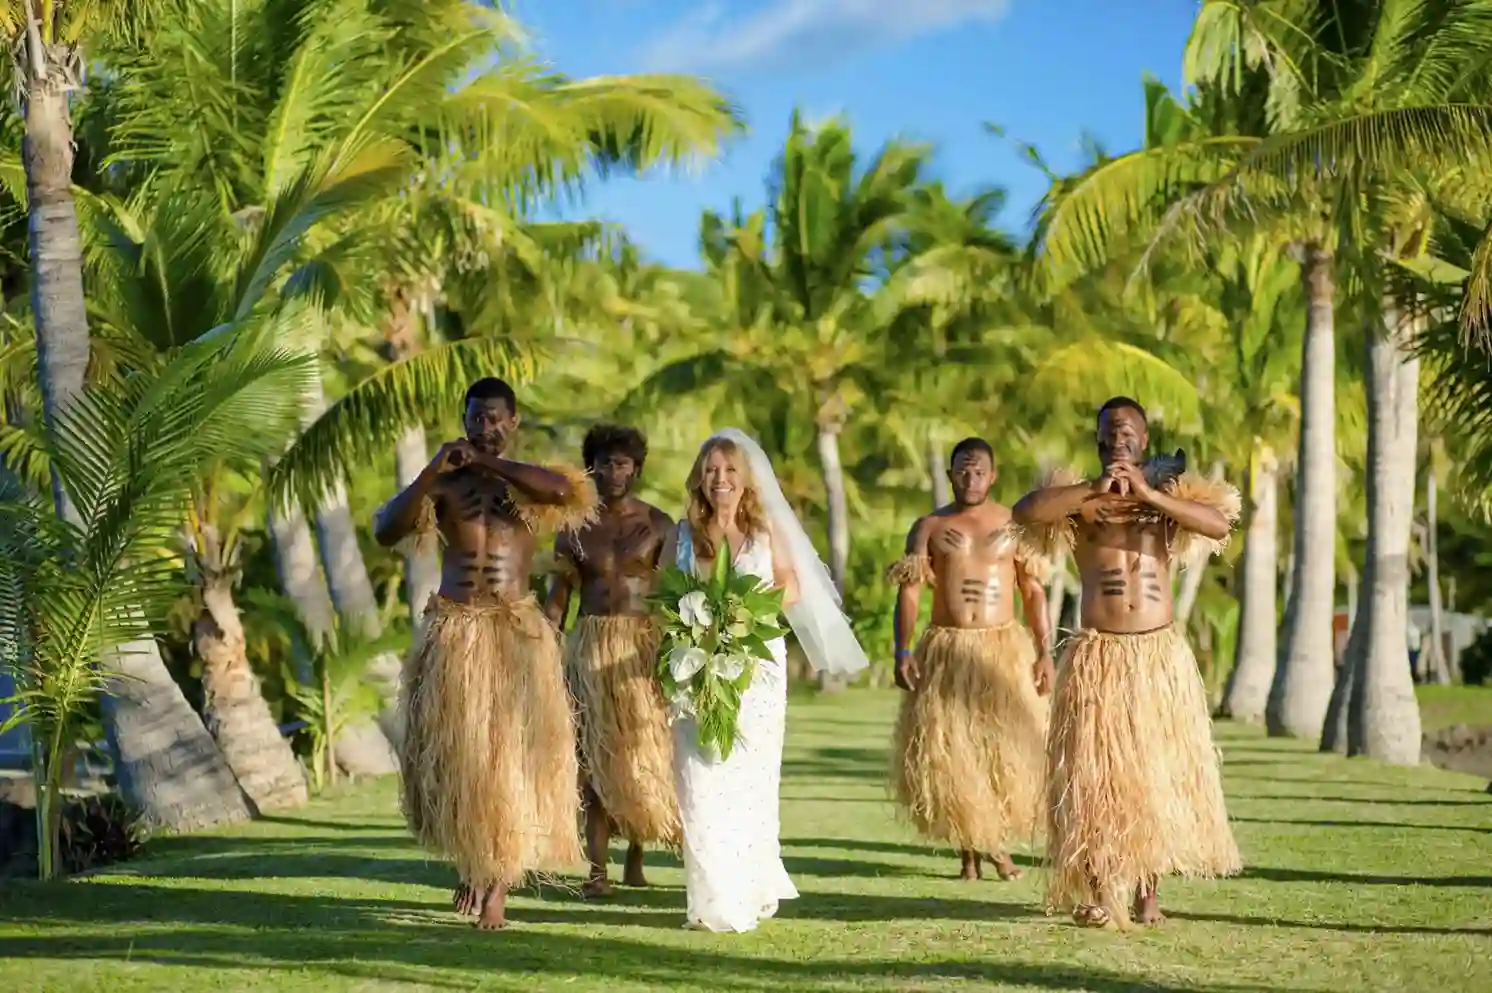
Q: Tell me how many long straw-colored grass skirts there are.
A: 4